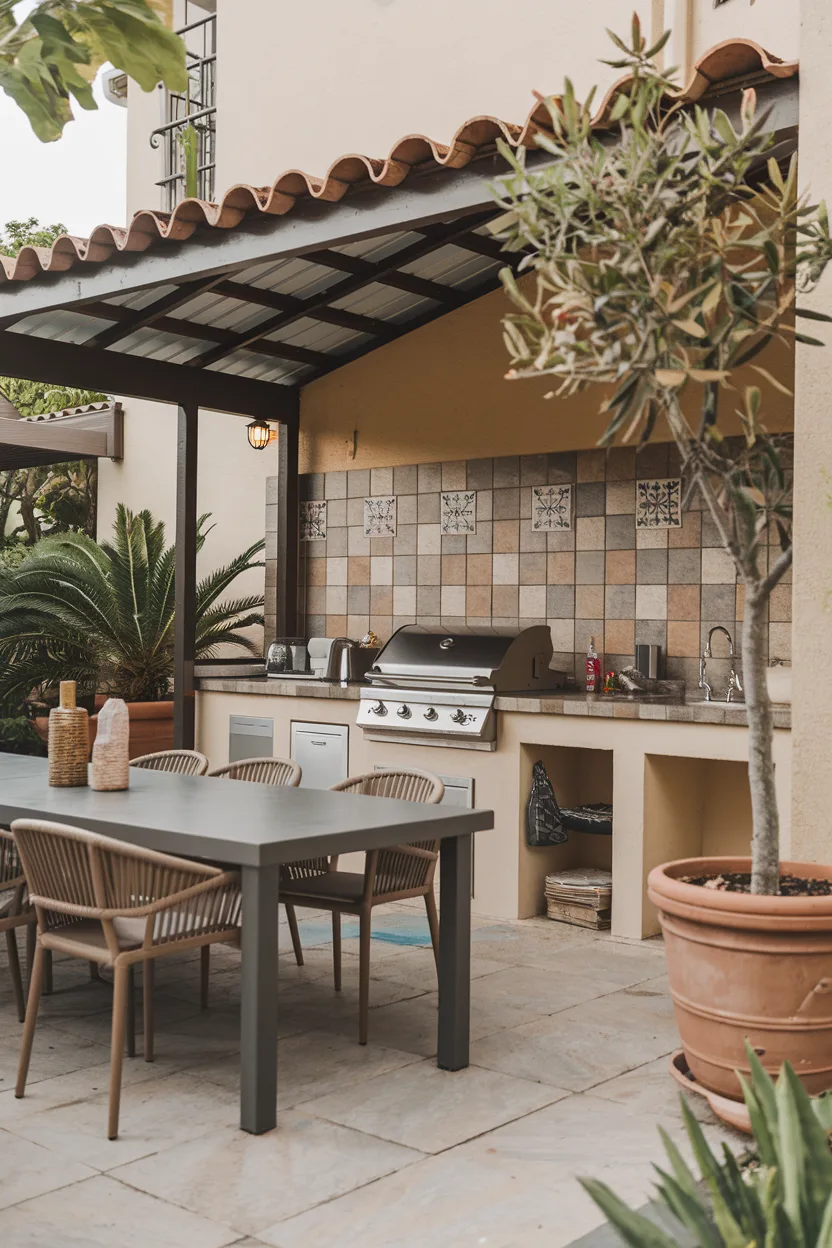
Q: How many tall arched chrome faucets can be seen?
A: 1